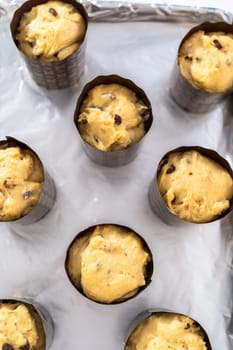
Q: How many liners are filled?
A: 8